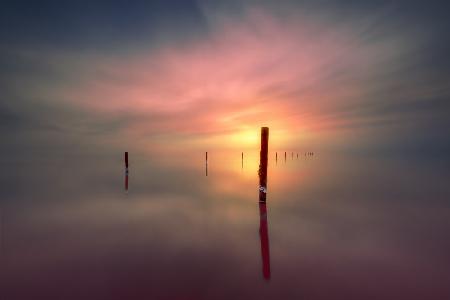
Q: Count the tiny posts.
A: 11